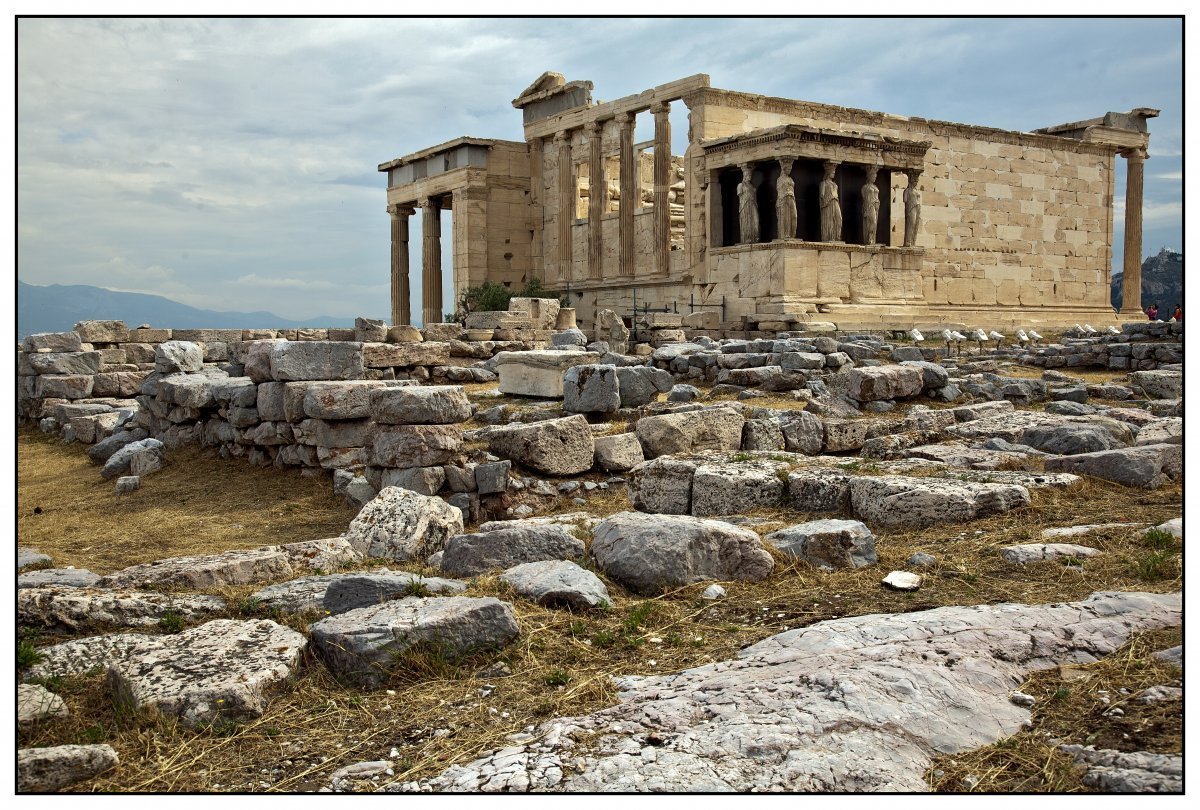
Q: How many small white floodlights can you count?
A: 10